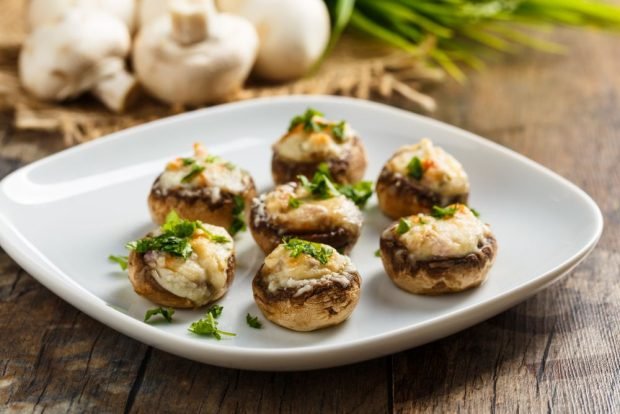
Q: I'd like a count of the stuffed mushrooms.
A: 7